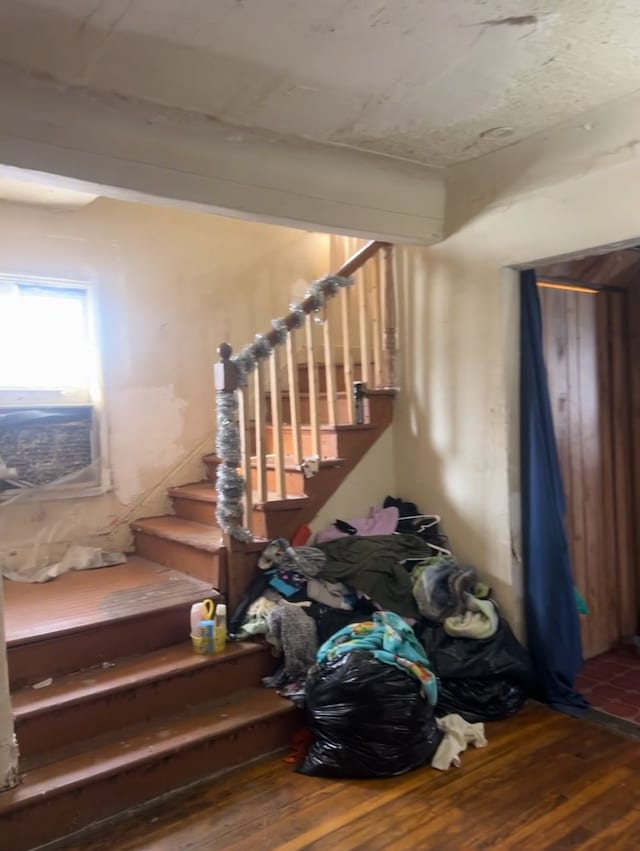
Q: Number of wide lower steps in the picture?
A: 3